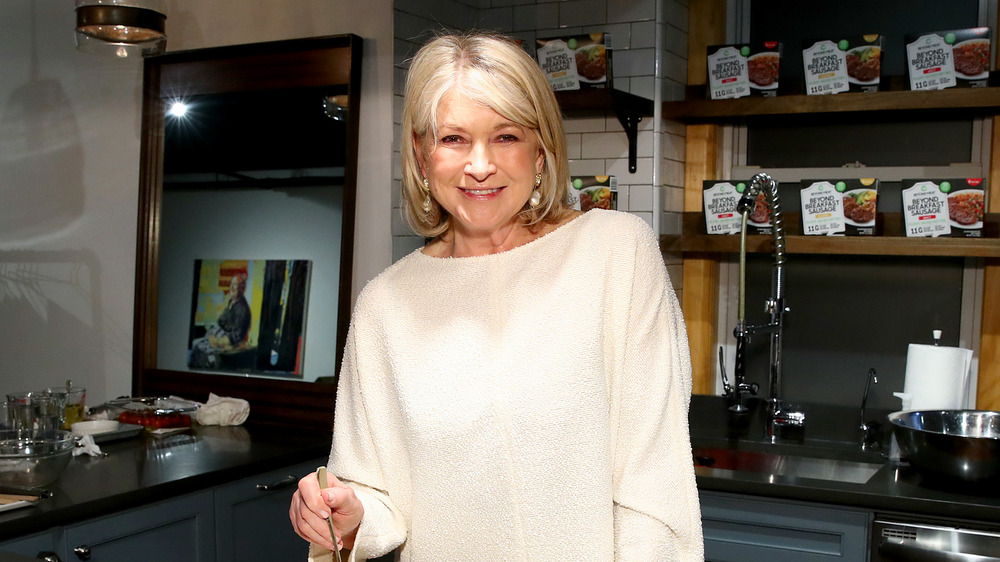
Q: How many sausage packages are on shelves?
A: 8